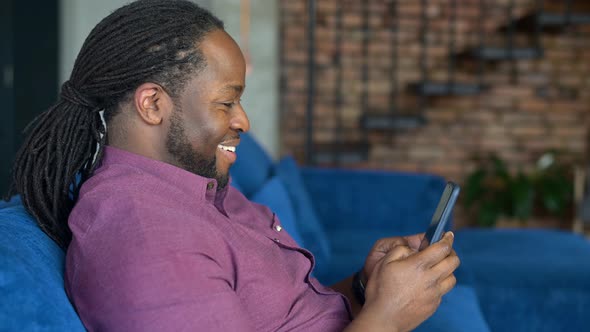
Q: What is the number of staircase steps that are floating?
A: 5